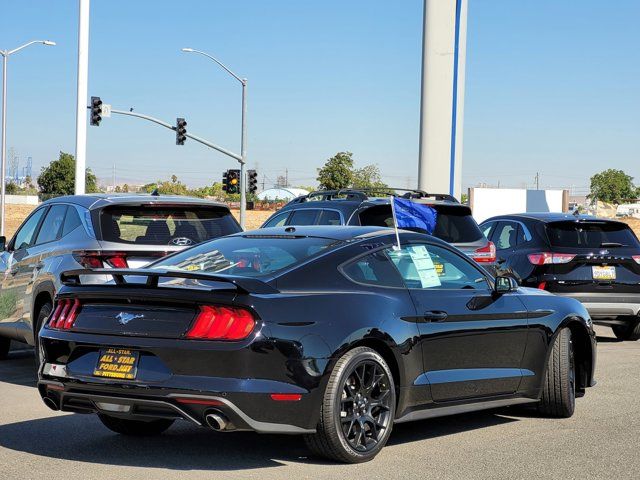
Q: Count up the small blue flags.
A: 1